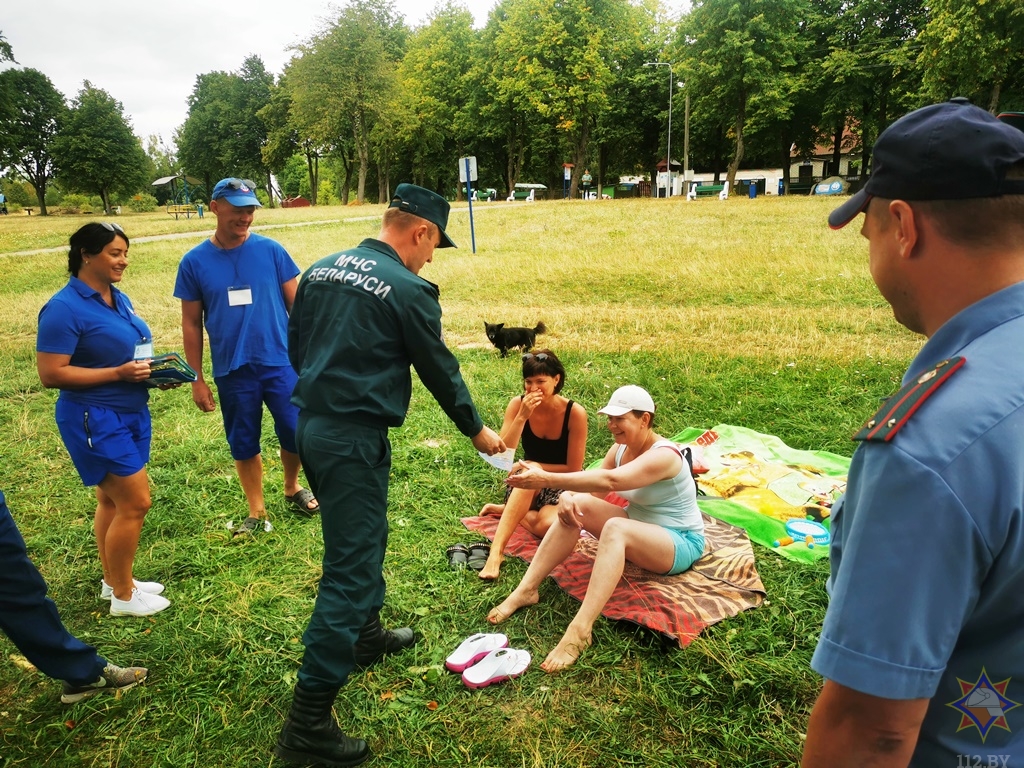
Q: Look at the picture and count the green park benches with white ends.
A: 3